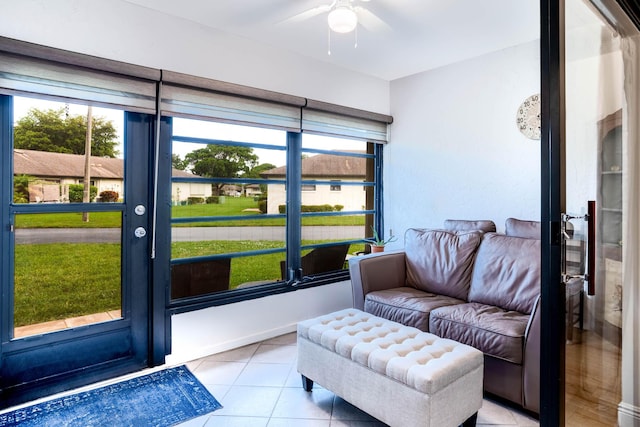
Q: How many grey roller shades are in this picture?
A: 3